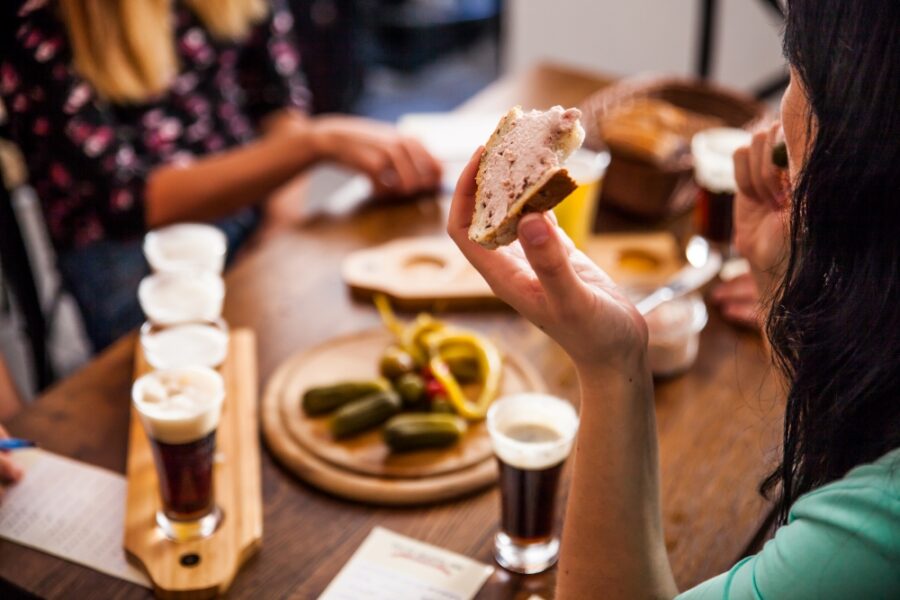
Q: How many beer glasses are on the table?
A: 7